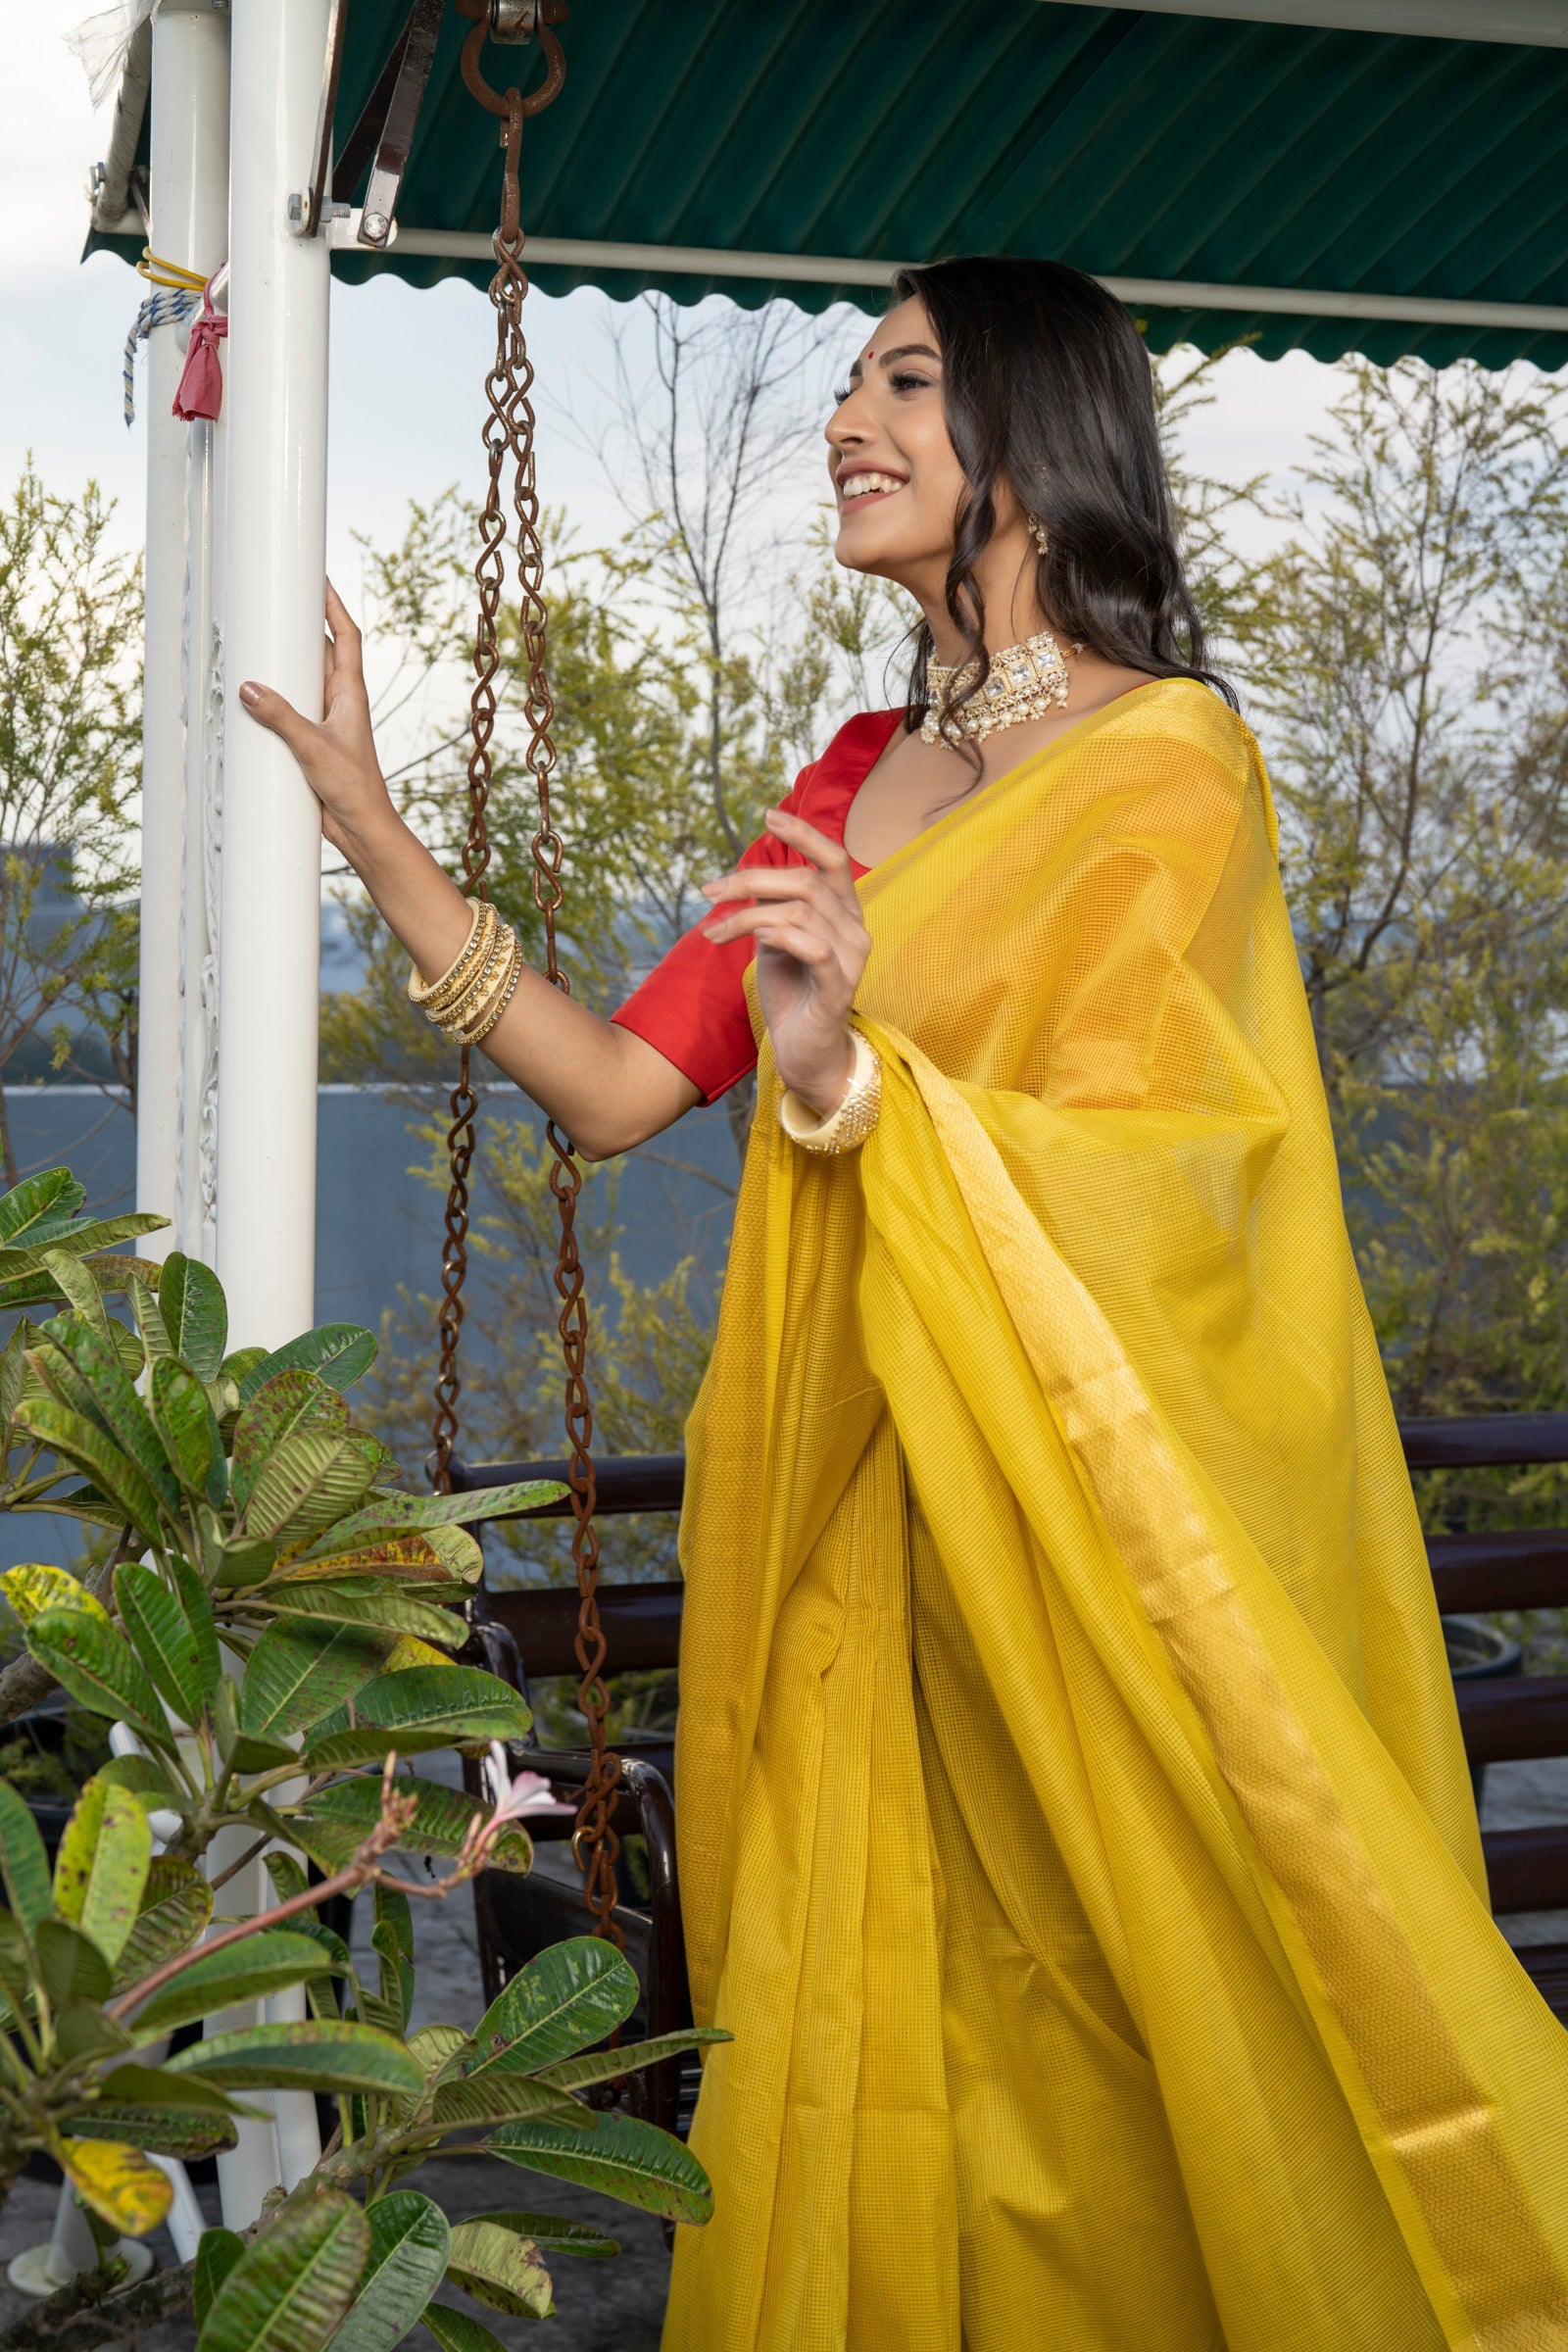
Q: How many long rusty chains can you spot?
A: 2